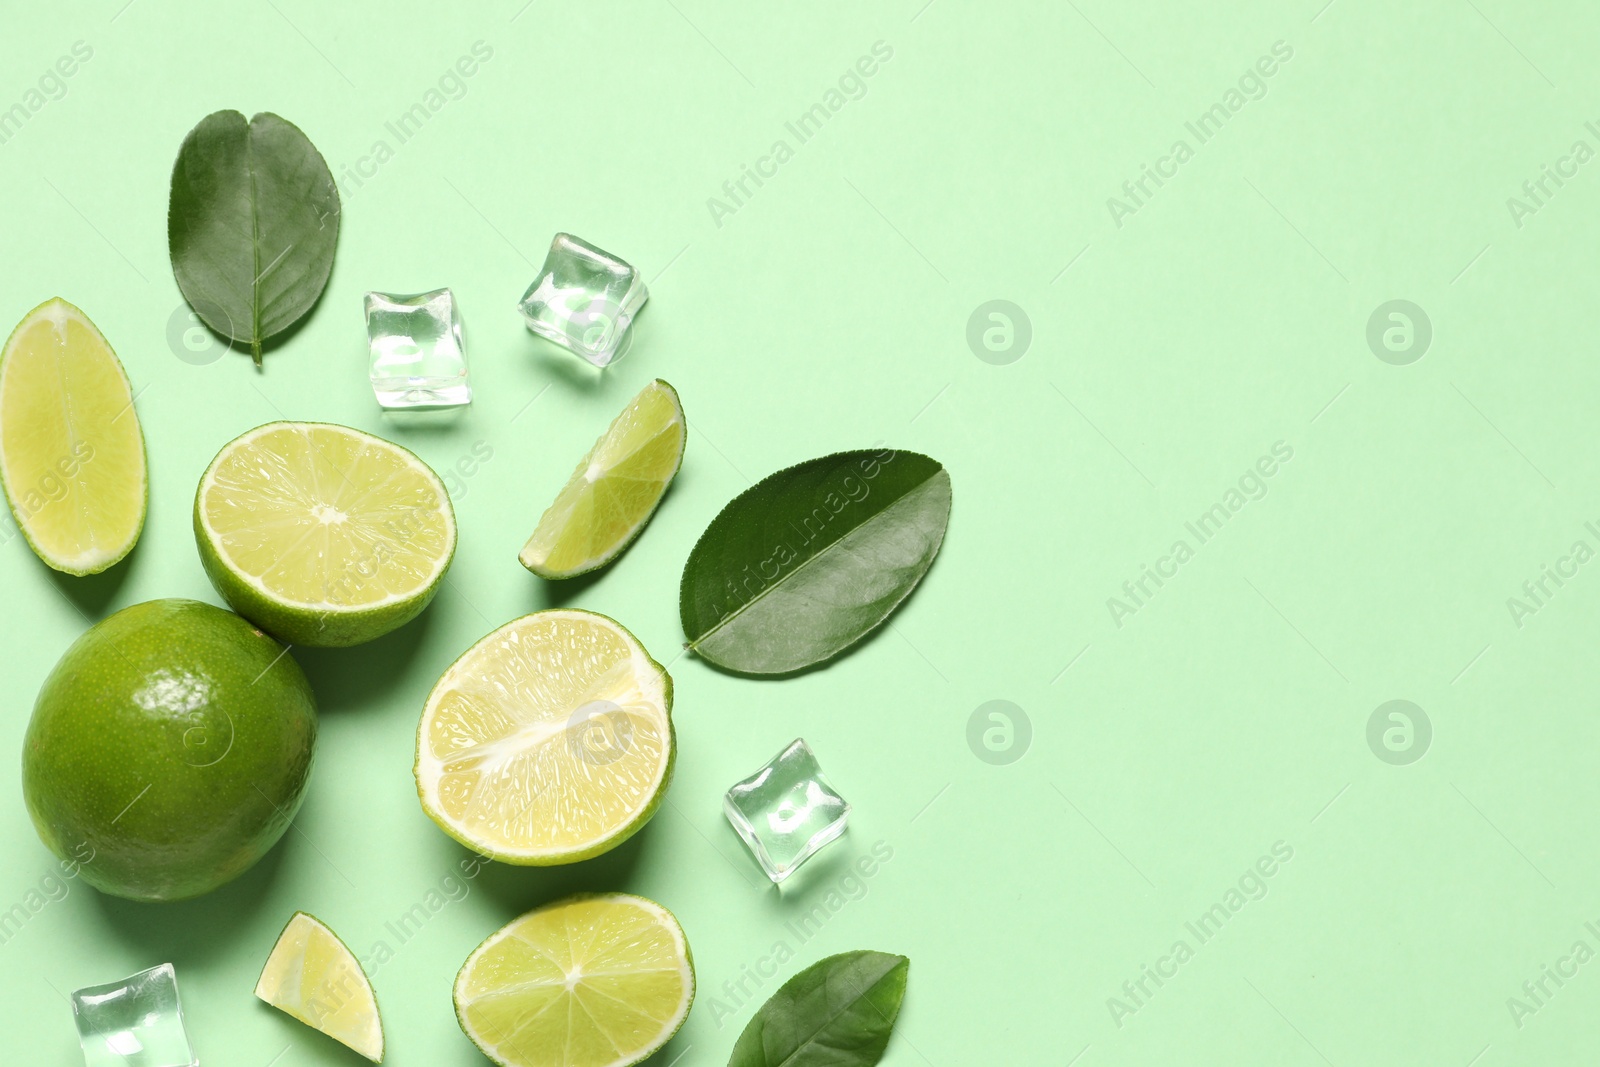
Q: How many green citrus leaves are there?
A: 3